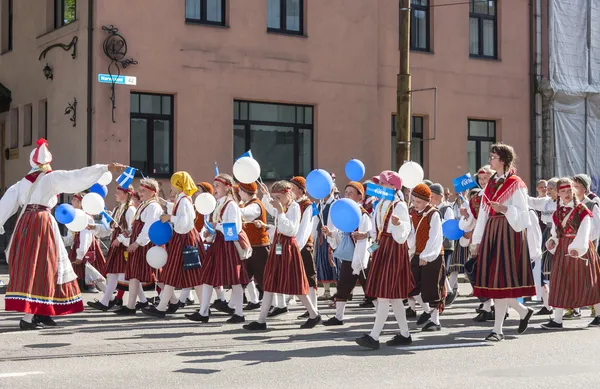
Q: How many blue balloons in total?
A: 7